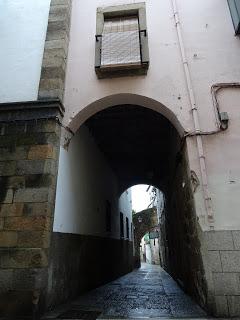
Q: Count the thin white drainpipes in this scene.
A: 1